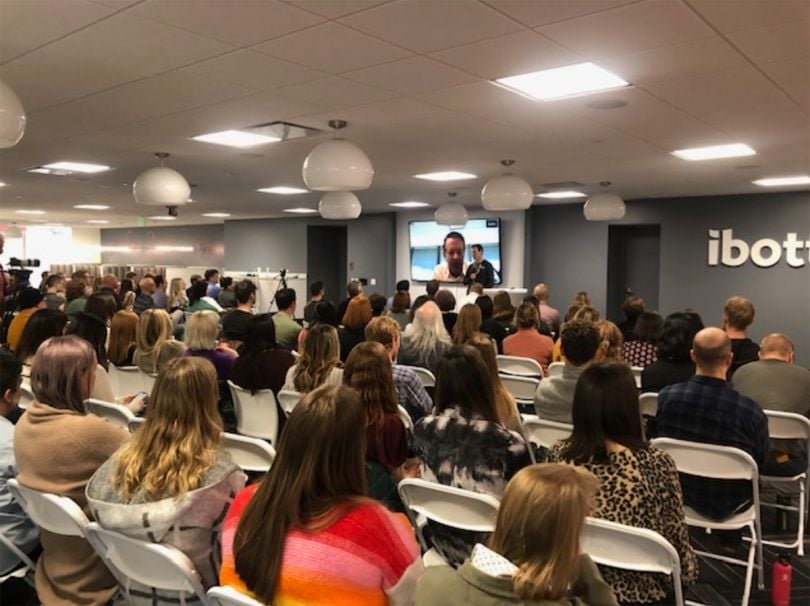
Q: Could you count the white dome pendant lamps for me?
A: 7